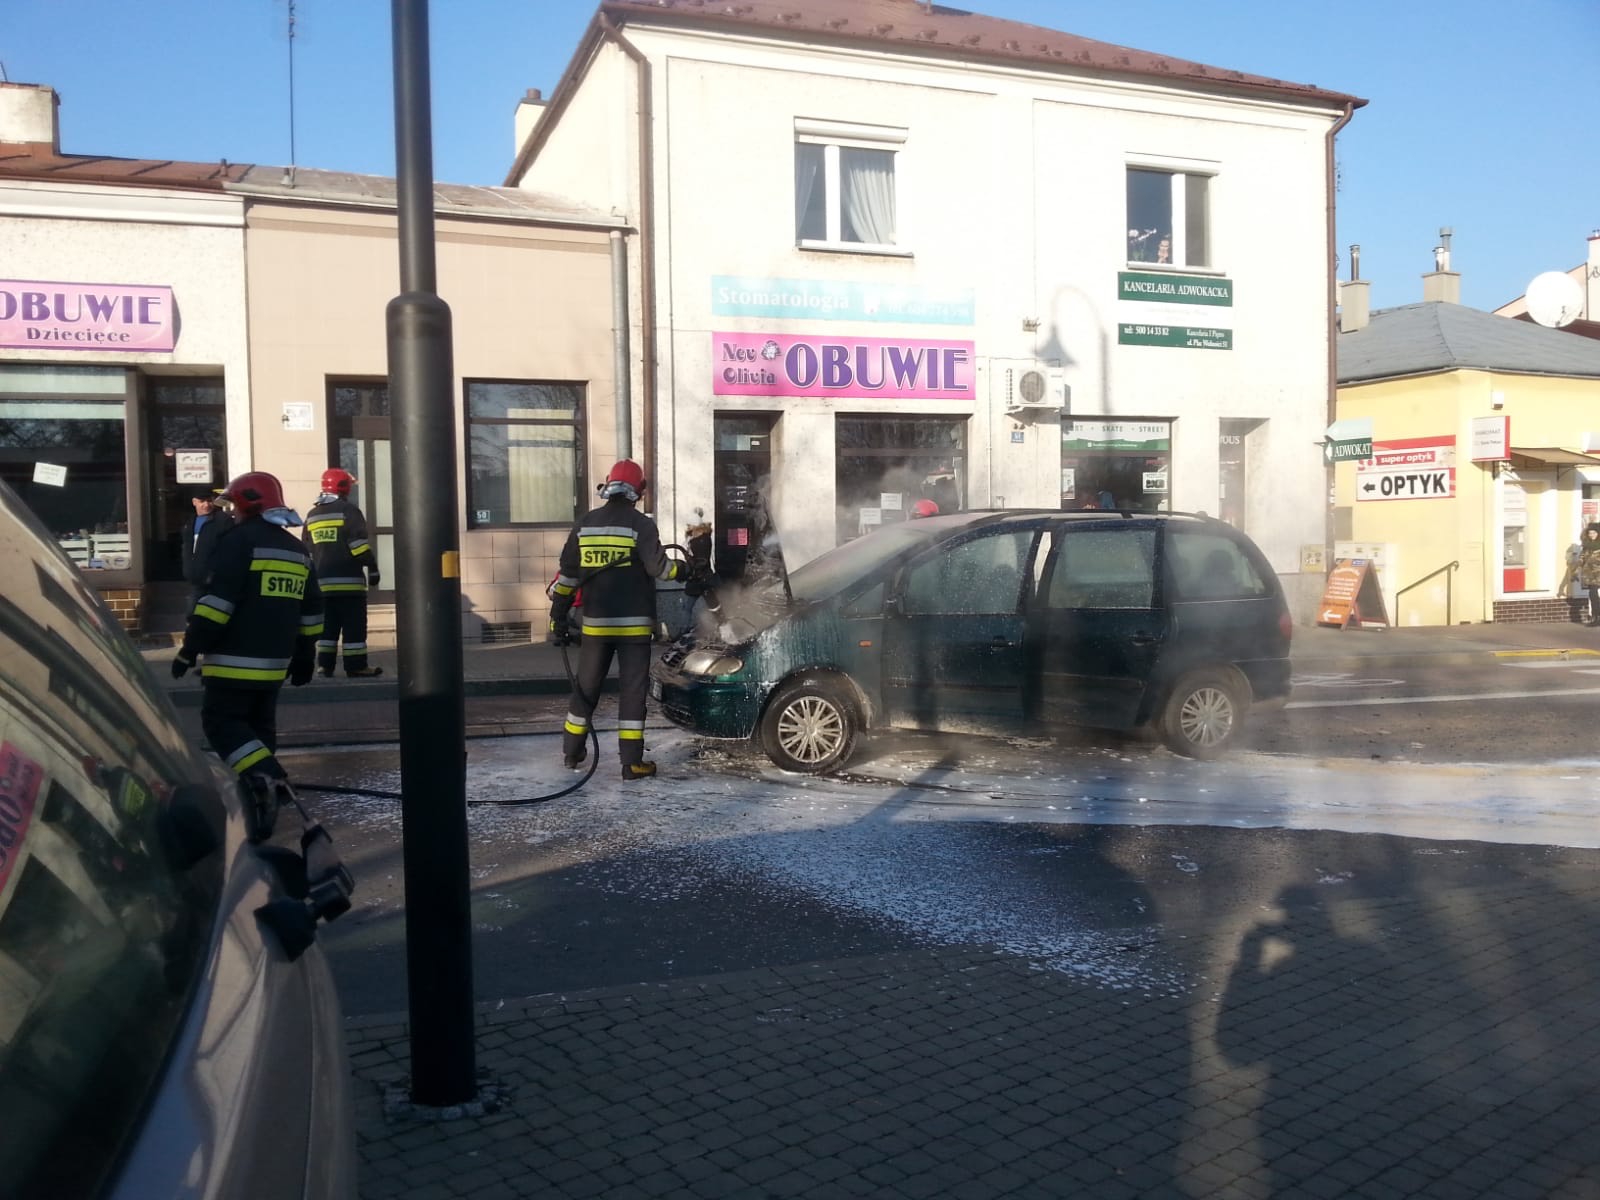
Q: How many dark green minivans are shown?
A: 1